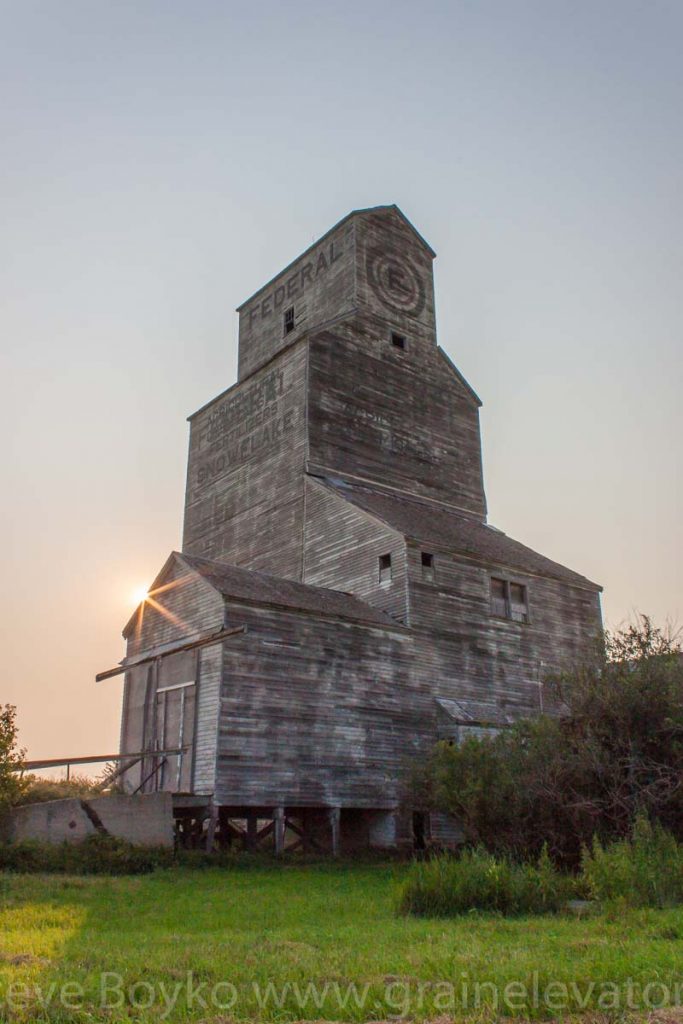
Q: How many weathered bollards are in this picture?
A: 0